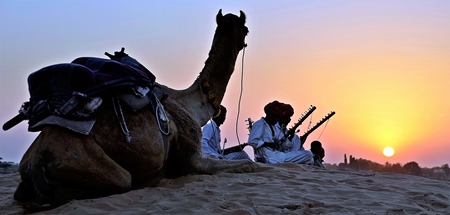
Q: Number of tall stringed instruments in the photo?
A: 2